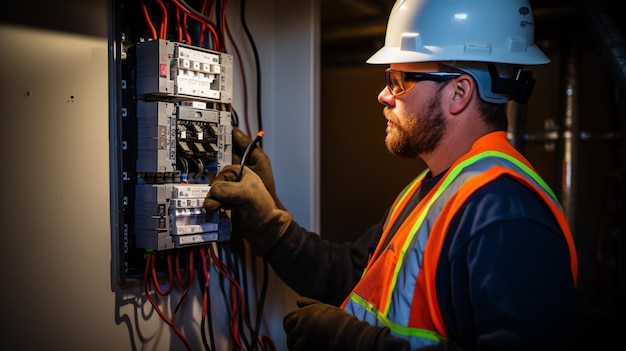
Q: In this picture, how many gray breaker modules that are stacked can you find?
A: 3